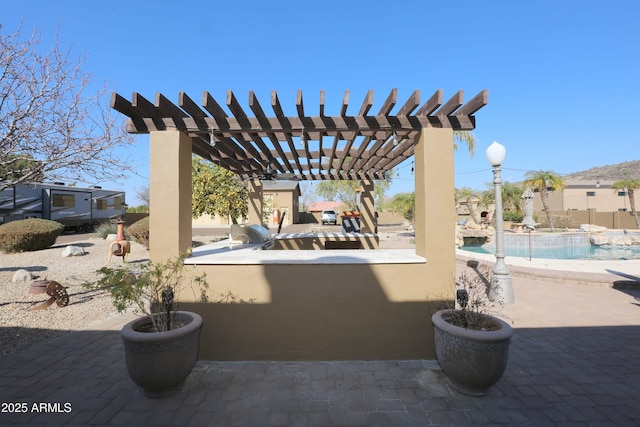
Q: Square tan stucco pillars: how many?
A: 4